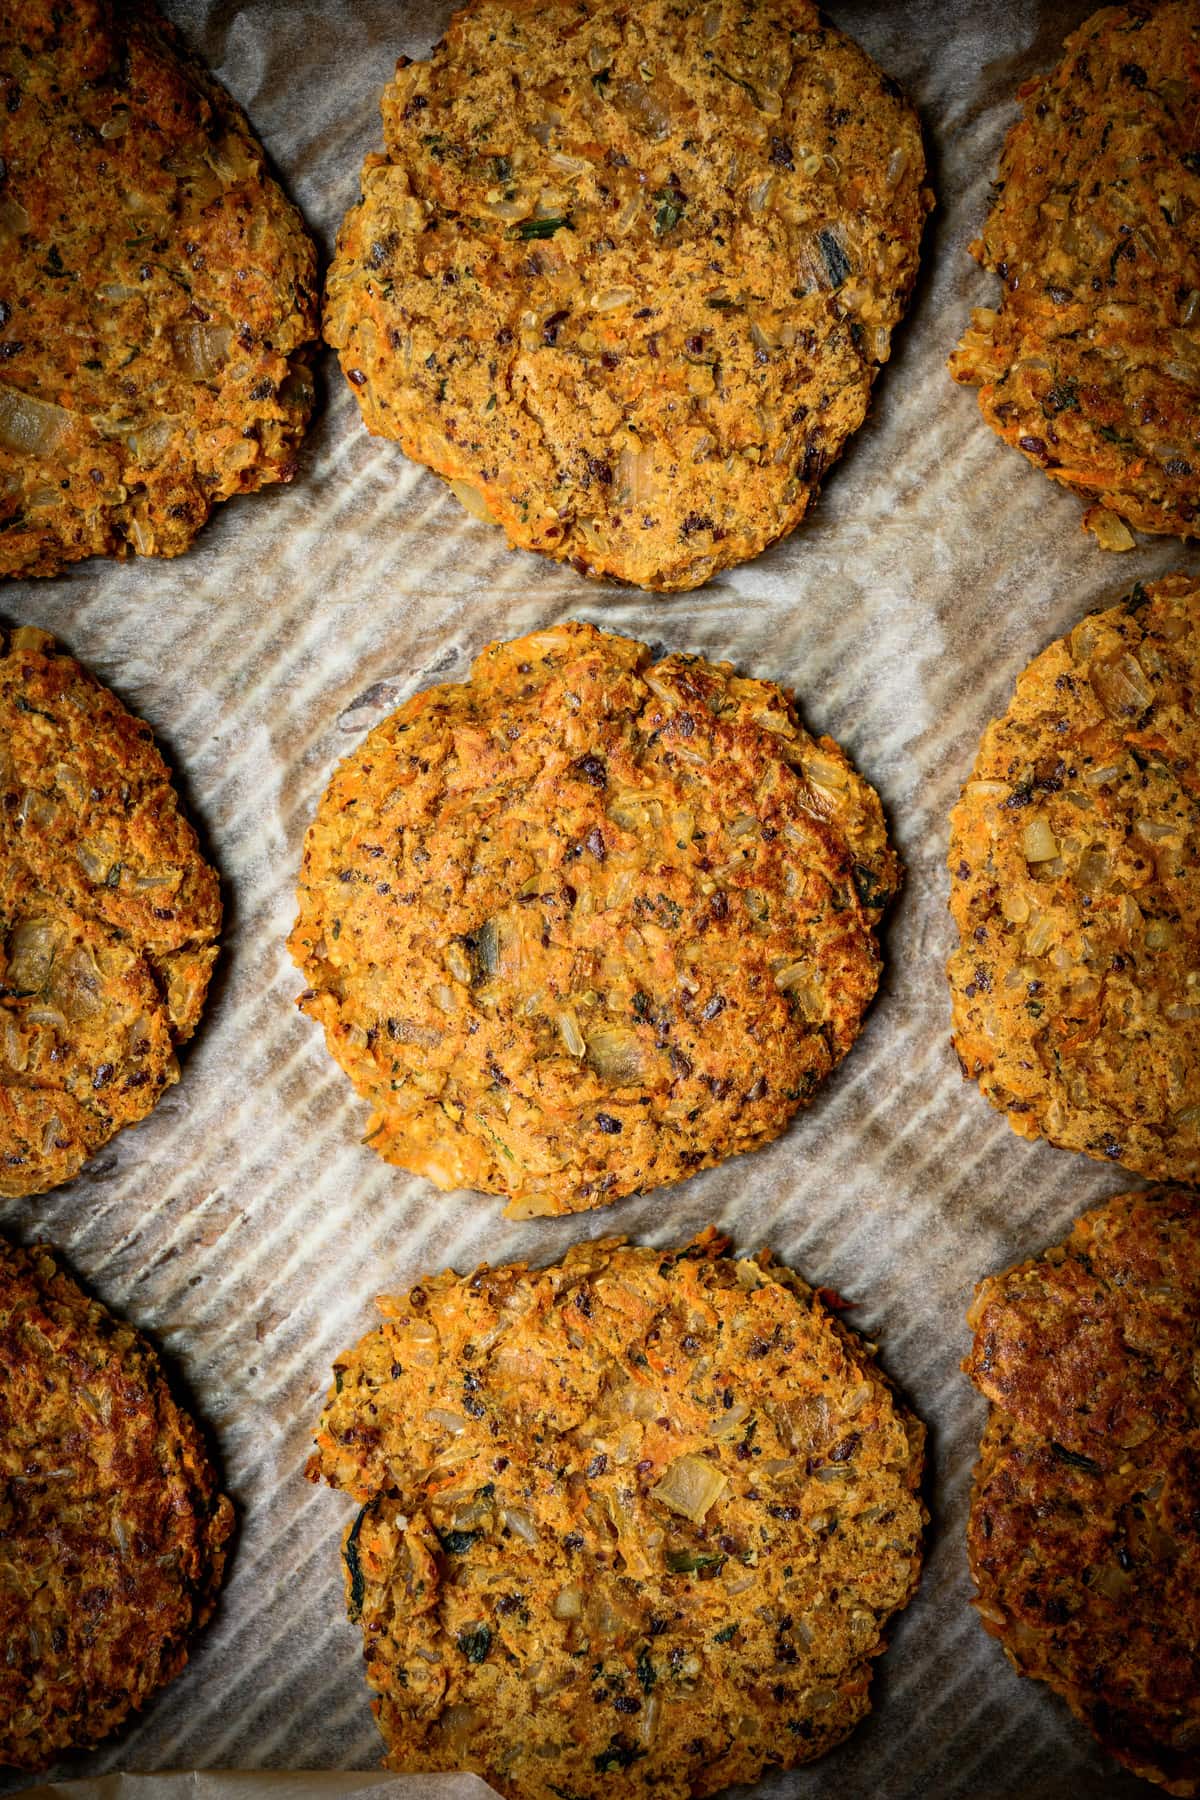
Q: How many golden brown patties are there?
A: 9